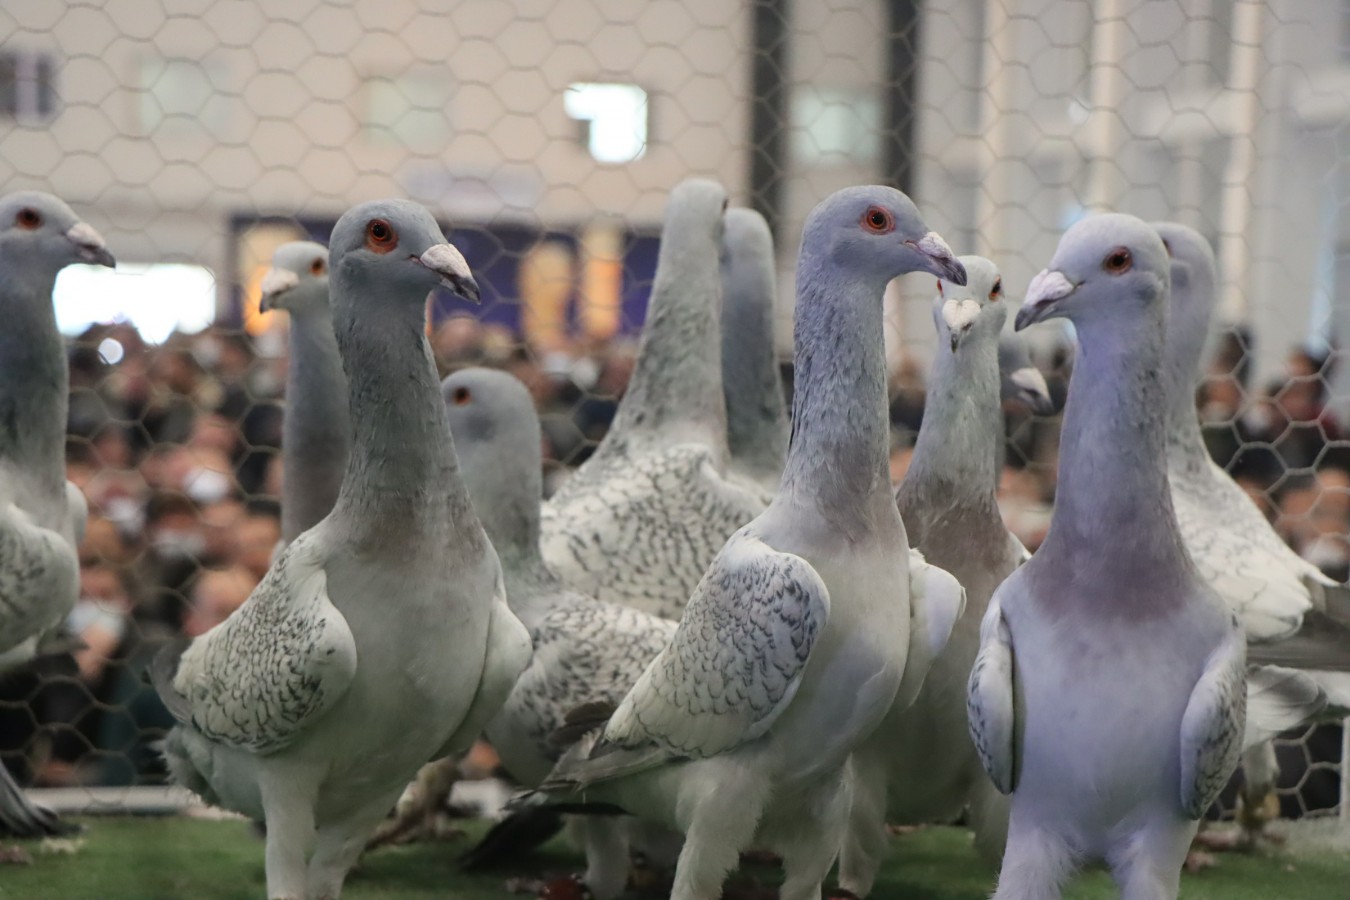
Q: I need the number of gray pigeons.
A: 11